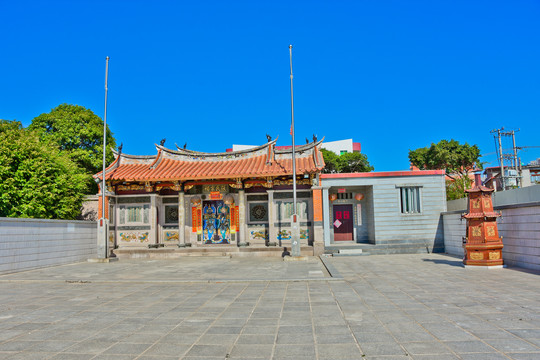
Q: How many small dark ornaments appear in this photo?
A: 6